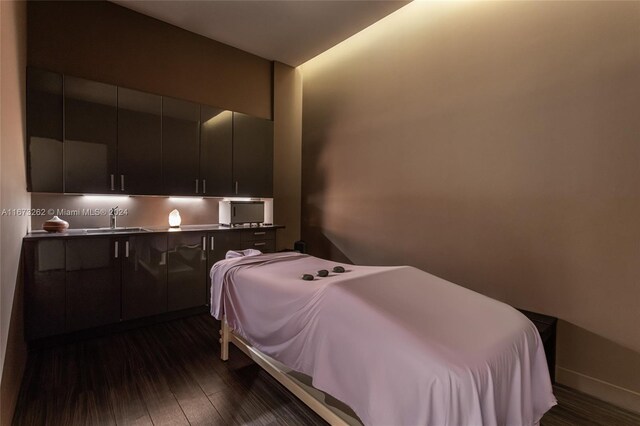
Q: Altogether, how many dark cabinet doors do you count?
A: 11